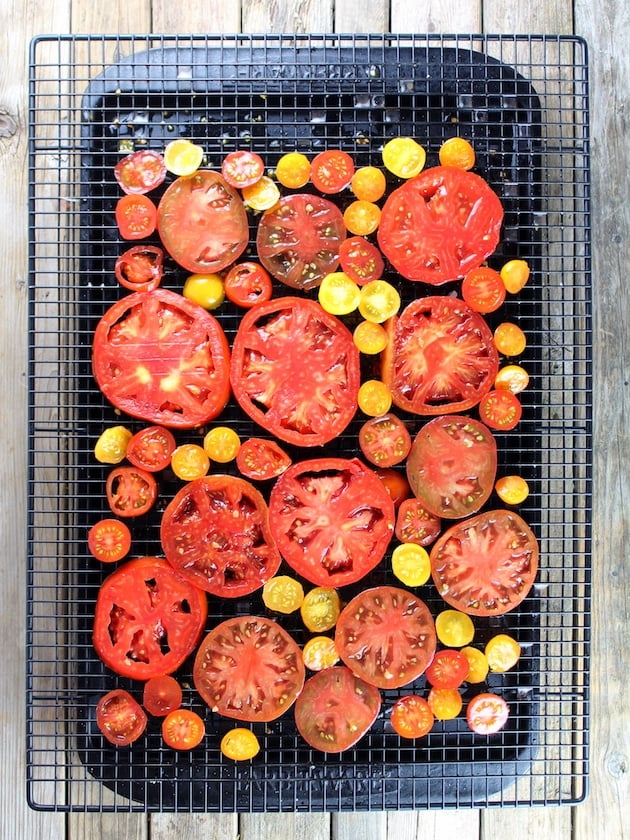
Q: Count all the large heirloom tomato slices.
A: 14